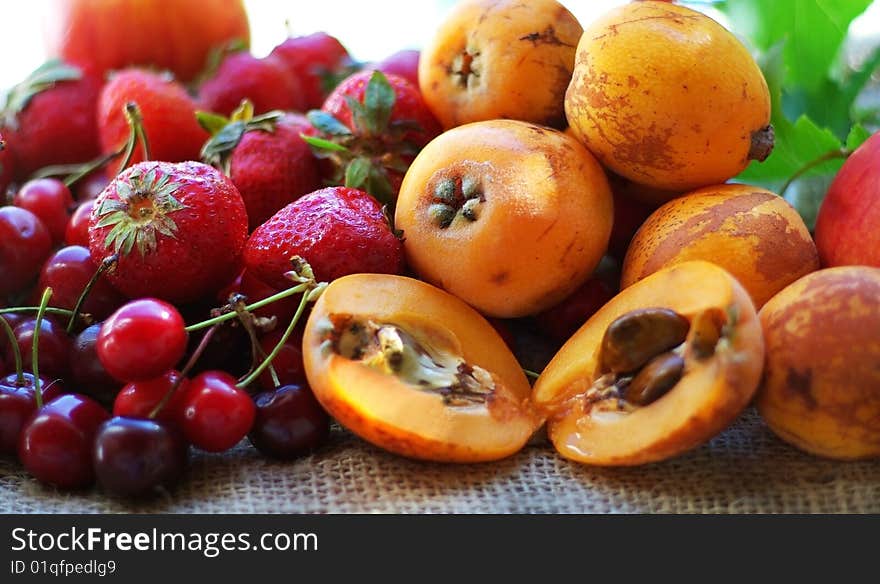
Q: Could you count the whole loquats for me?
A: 5